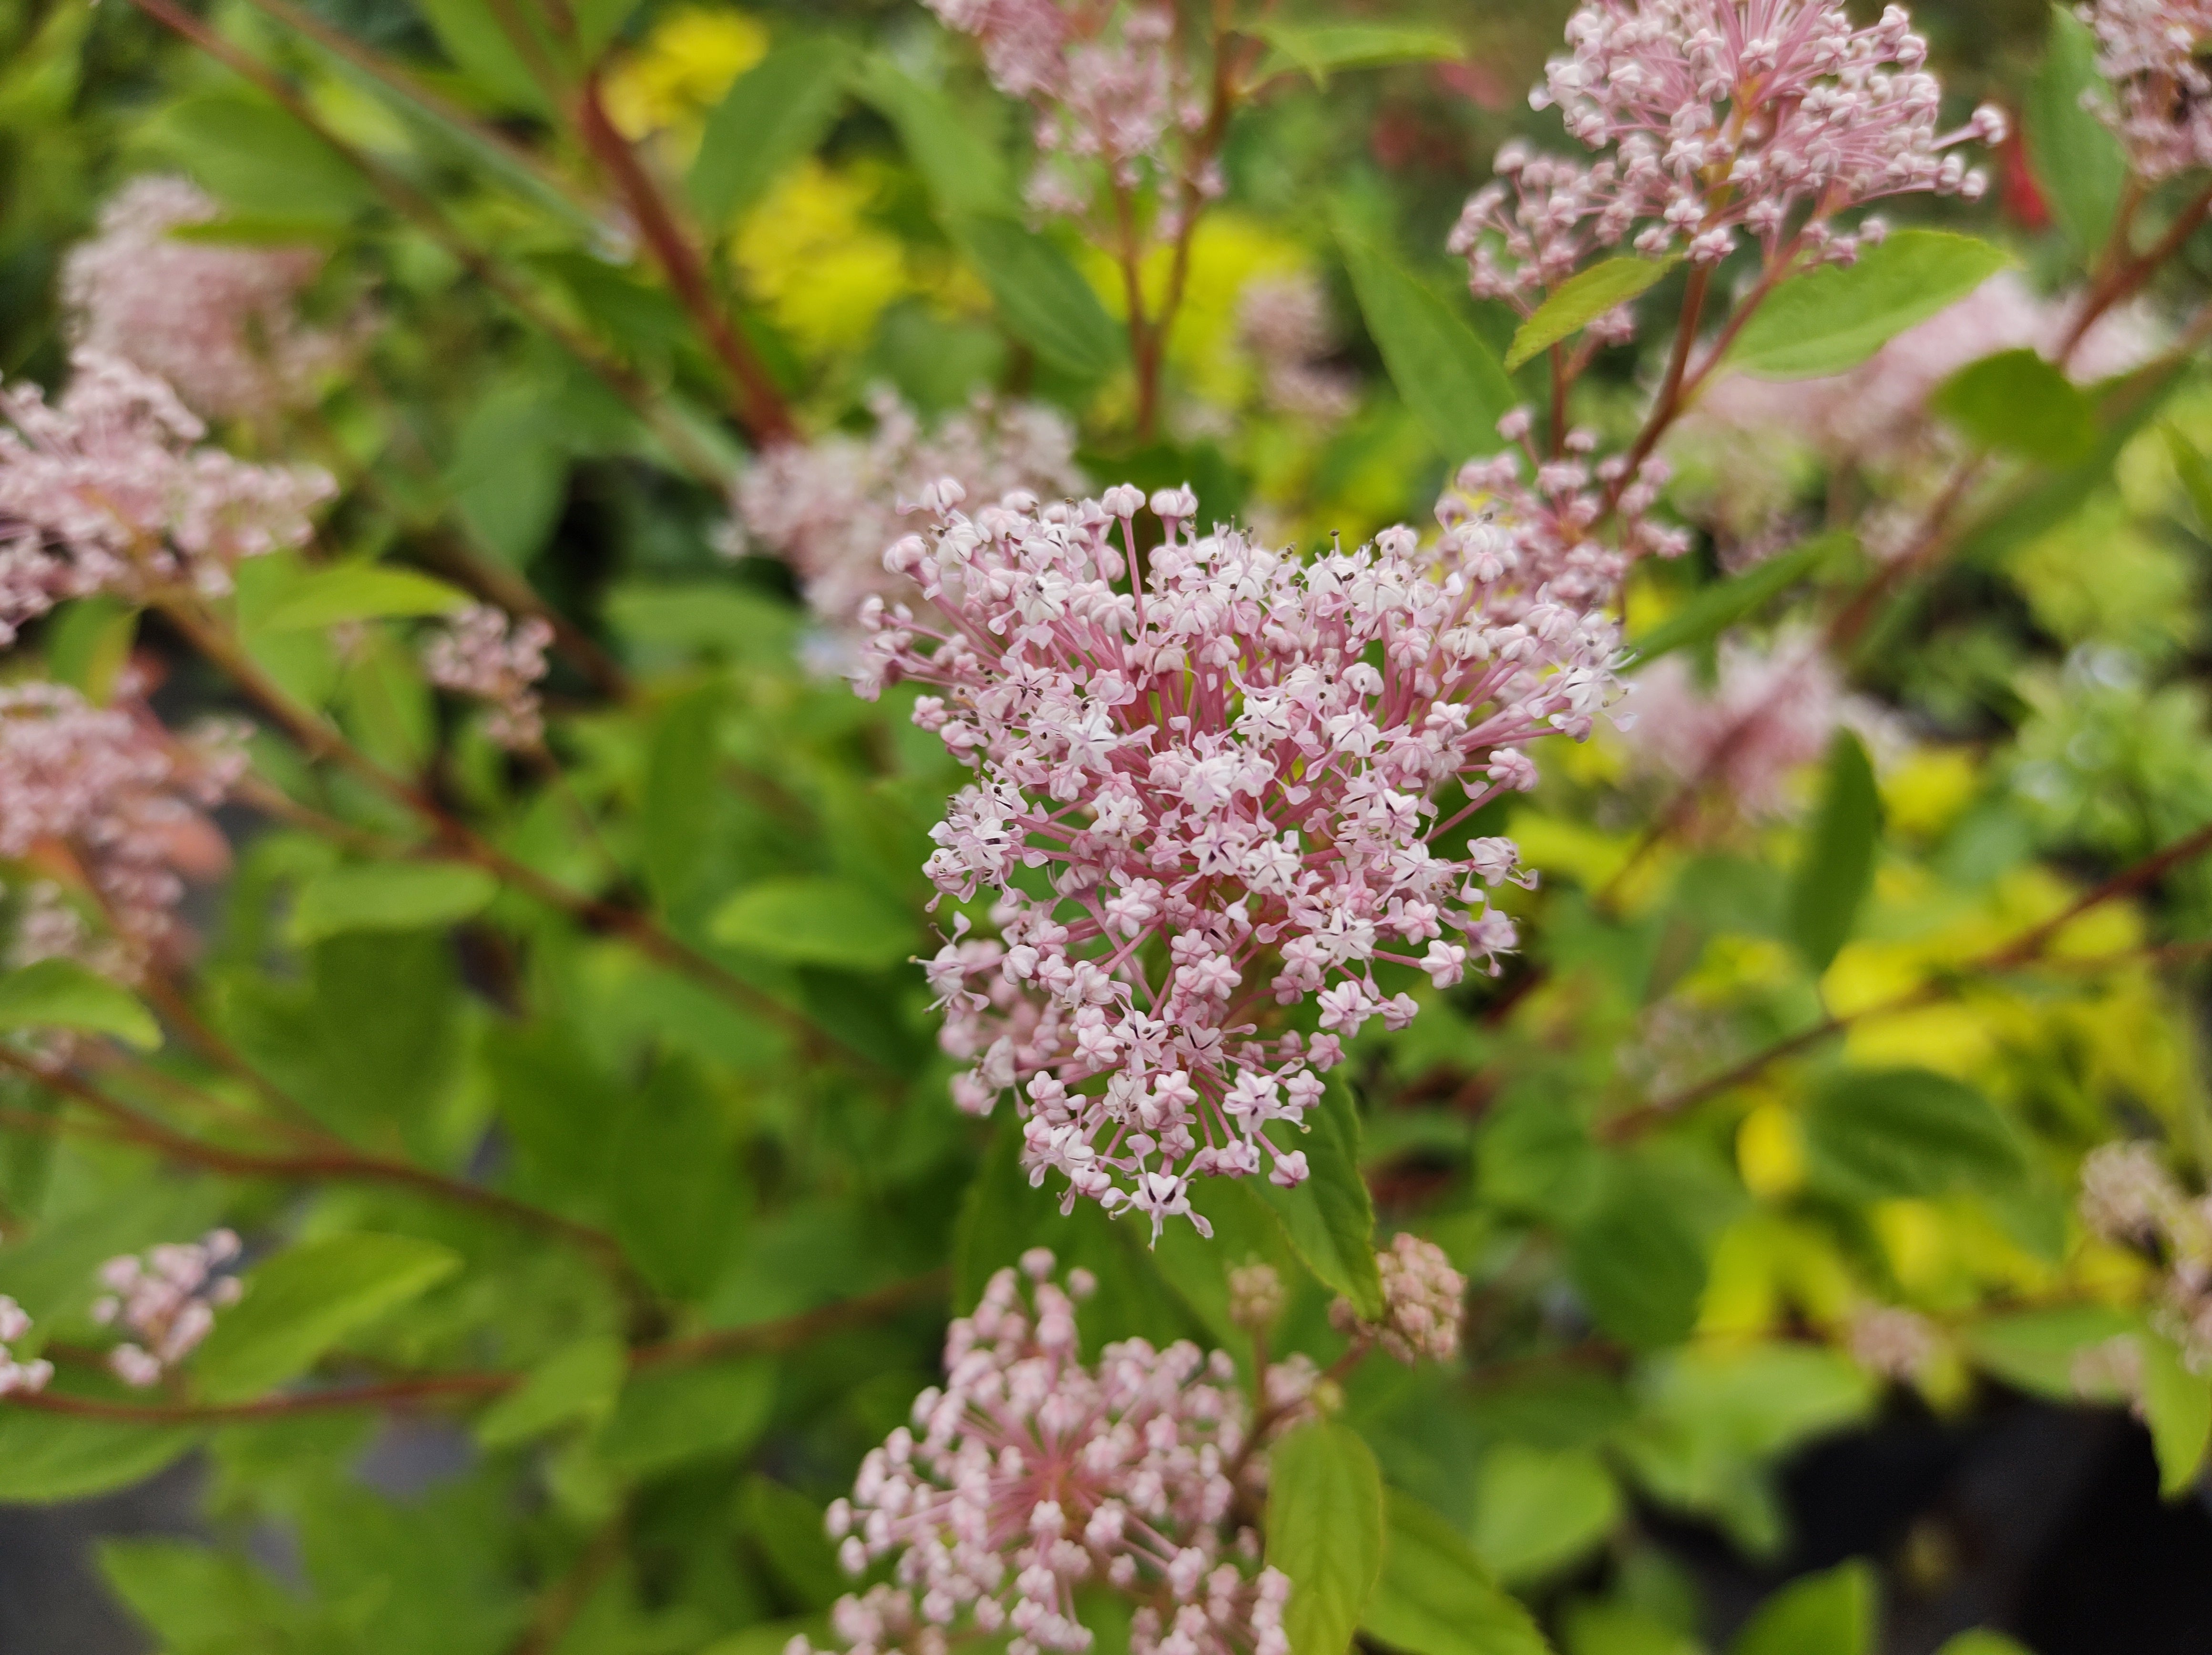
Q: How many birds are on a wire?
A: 0